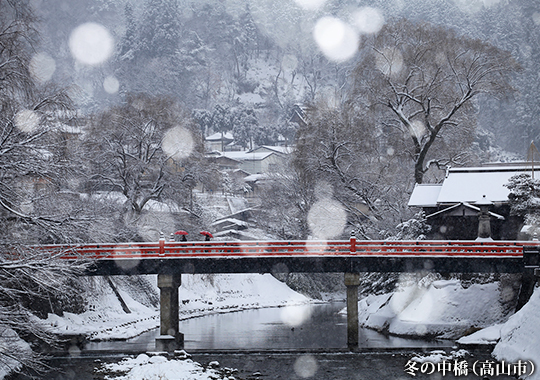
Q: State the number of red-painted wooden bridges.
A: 1